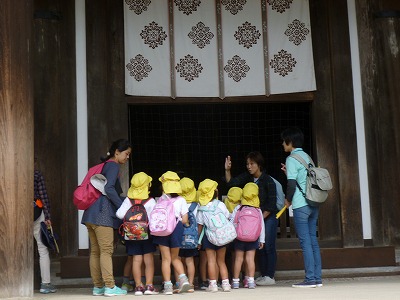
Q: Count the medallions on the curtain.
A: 12